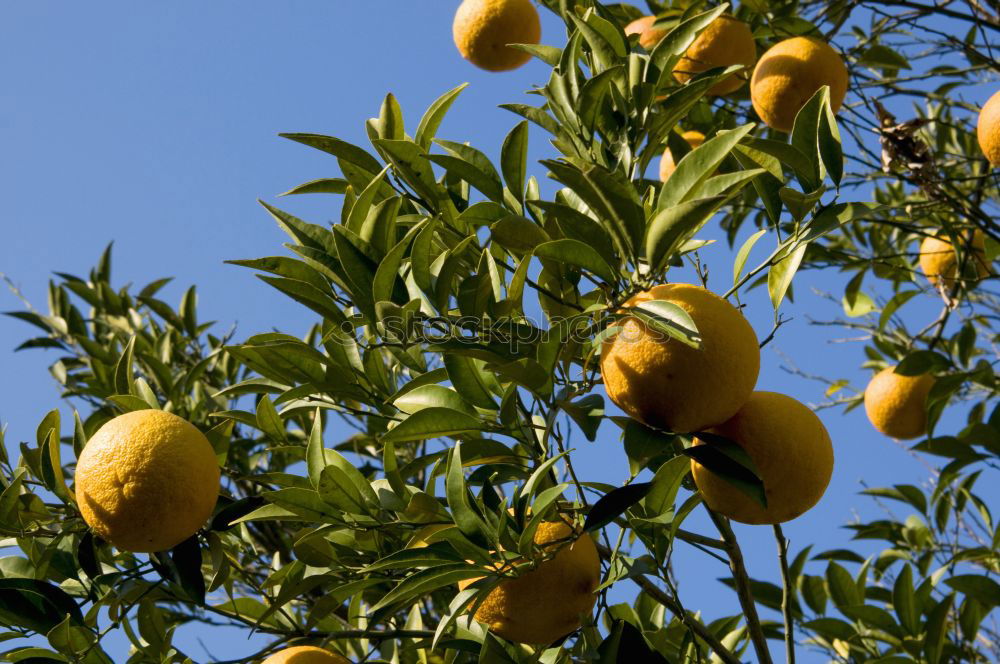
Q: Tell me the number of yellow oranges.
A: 13